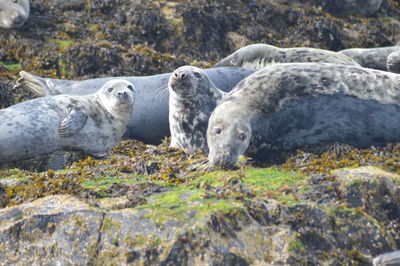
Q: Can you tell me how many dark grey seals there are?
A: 1